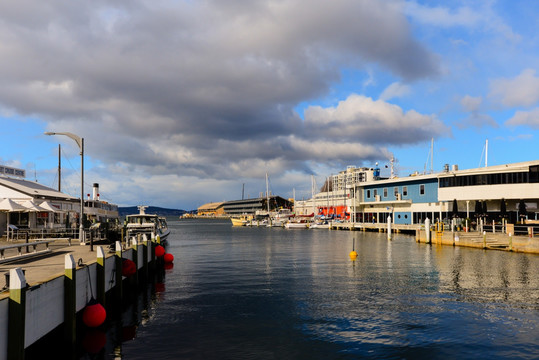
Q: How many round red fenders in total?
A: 4